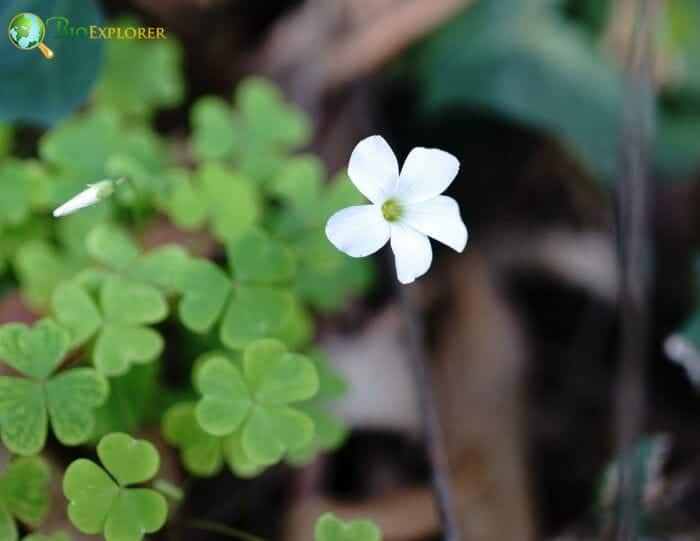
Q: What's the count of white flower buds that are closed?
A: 1